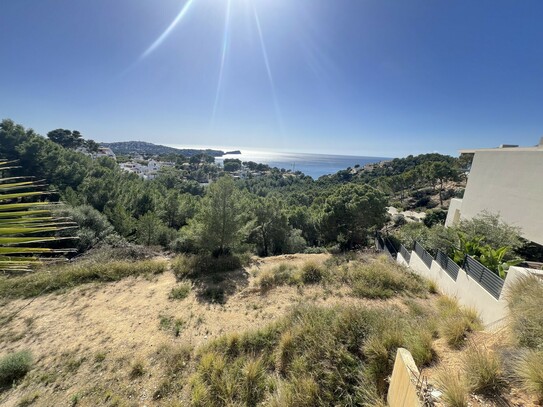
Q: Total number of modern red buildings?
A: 0